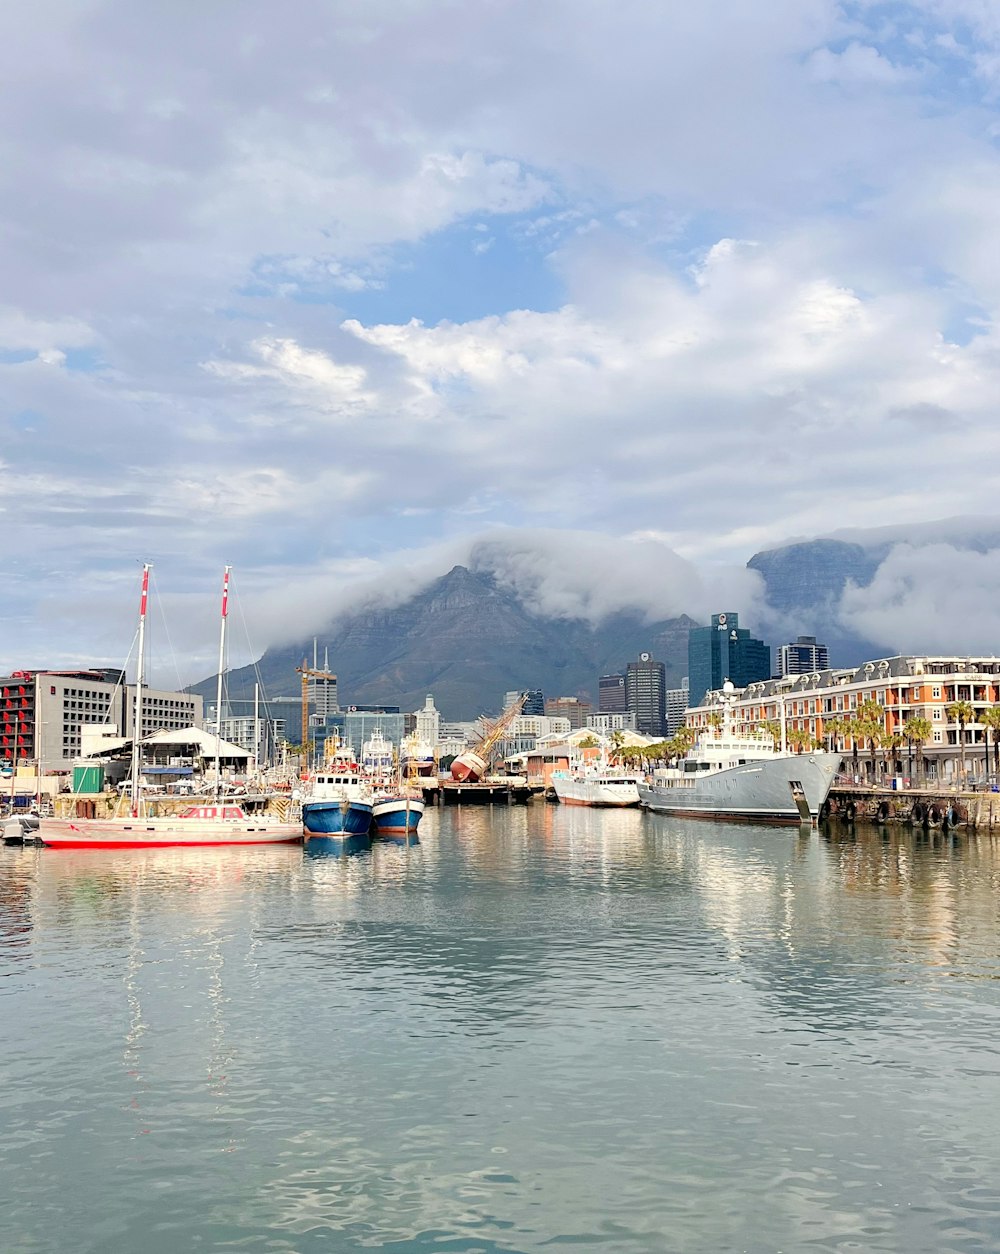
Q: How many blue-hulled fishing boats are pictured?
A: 2